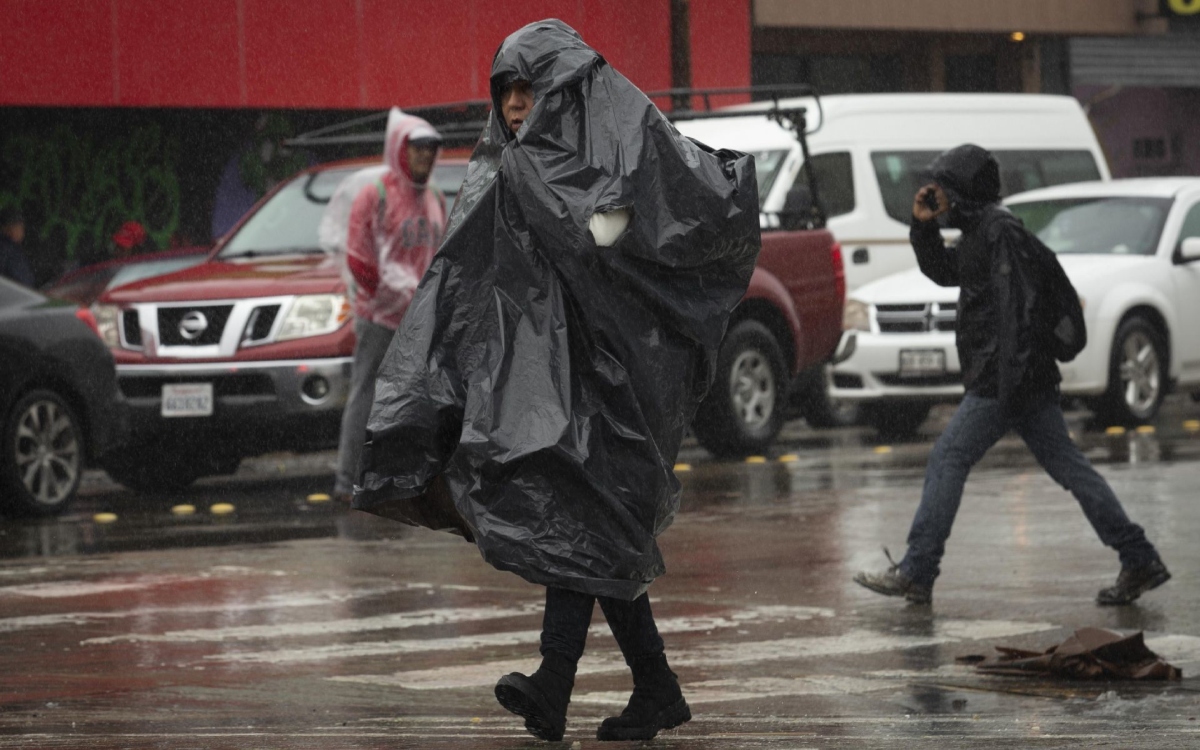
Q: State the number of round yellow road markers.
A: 11